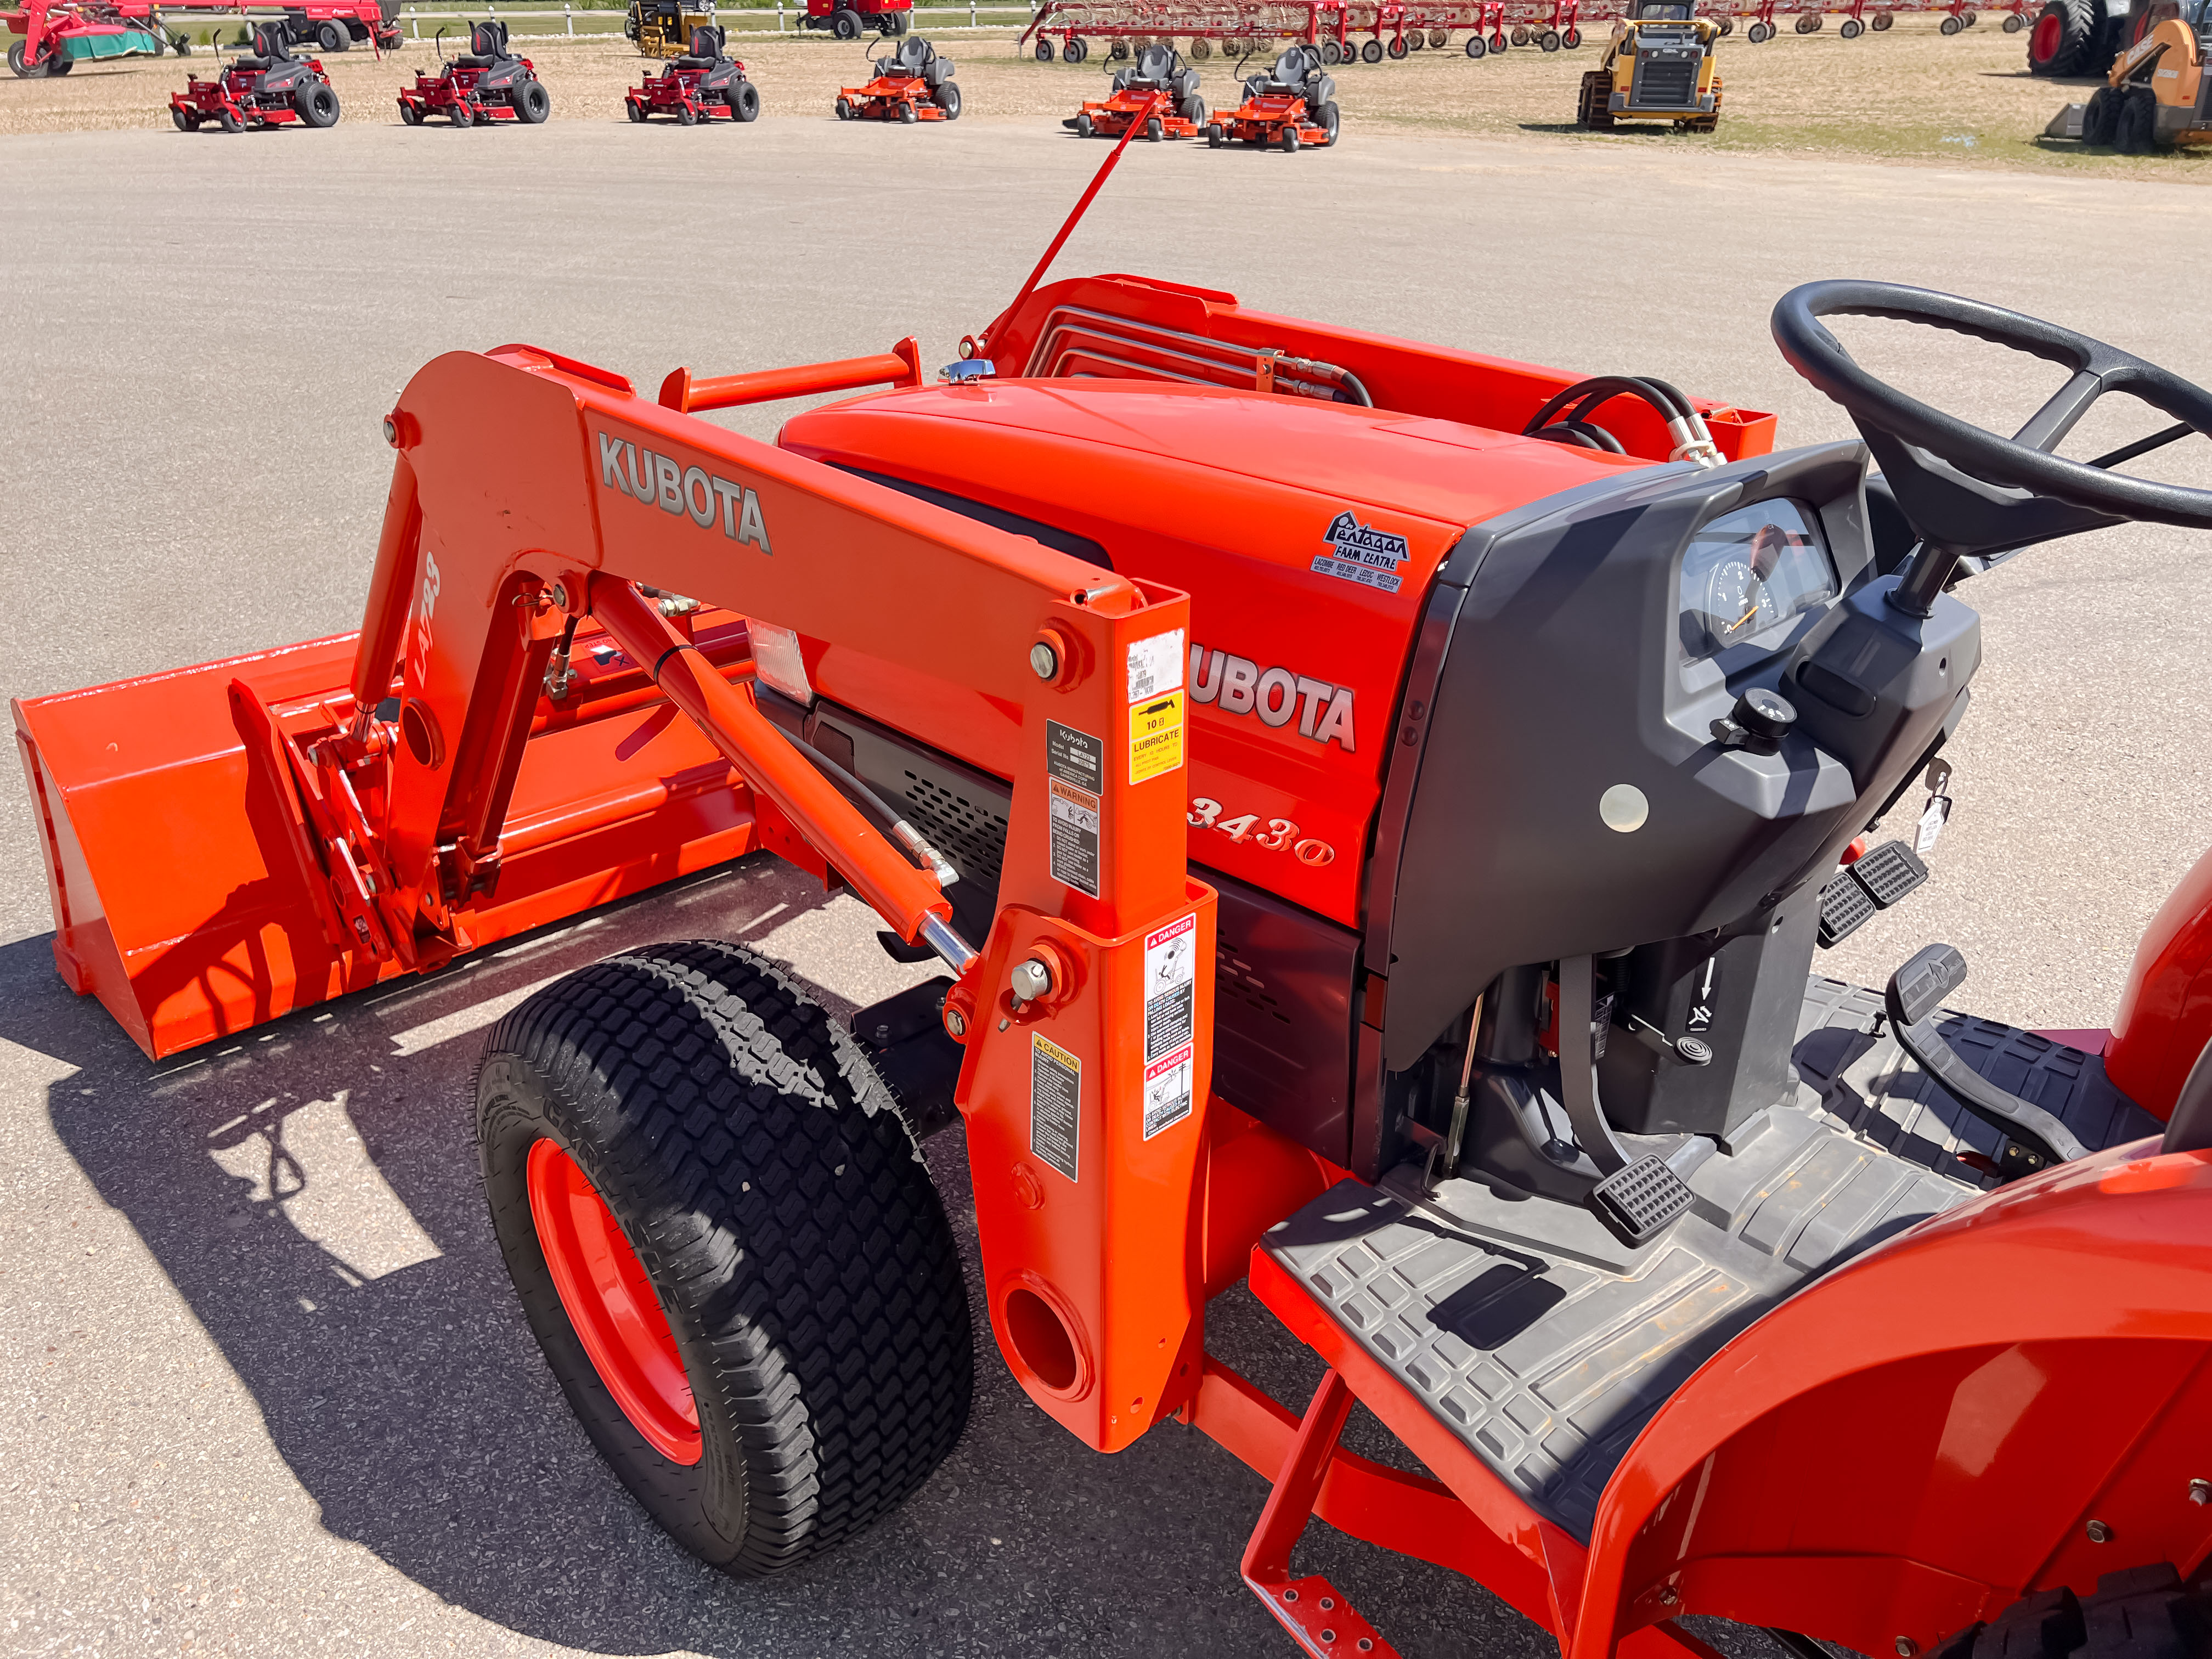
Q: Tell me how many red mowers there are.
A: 3